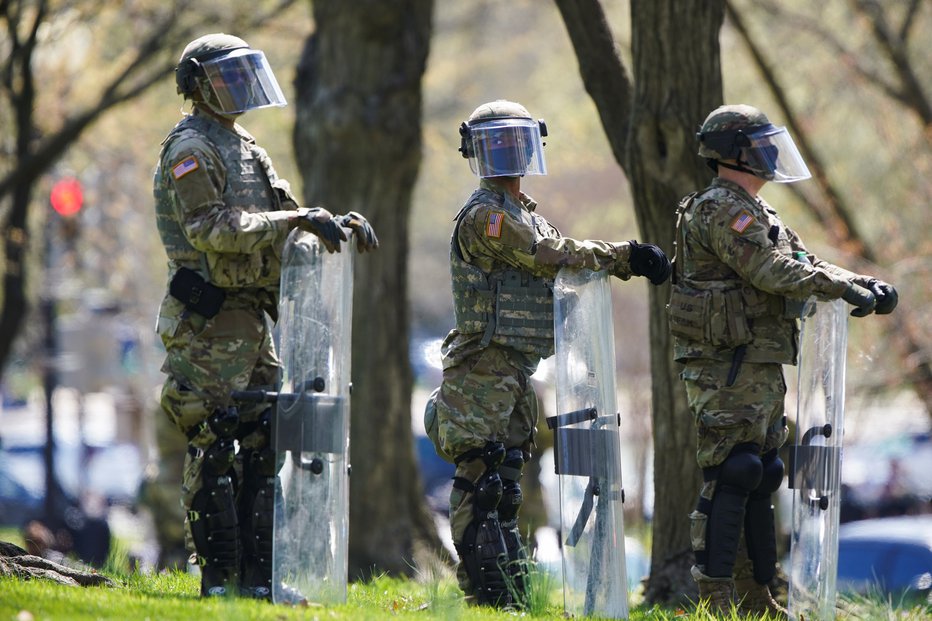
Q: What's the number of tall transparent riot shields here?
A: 3